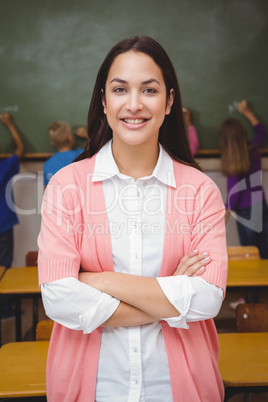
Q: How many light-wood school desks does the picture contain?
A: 4